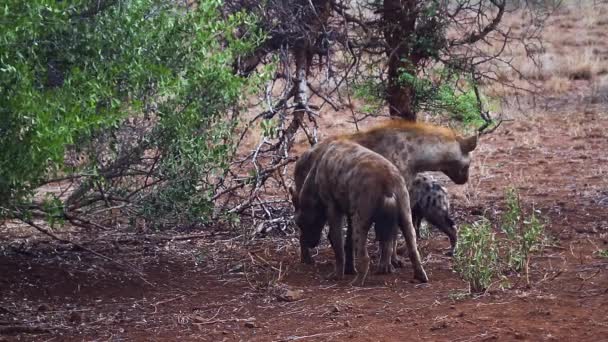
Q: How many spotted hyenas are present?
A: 3